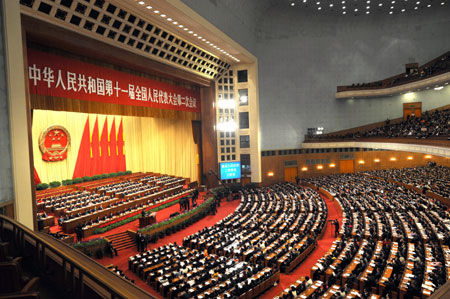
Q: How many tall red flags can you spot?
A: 5